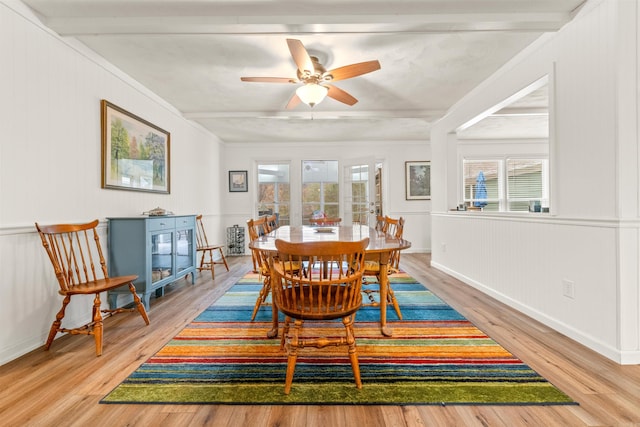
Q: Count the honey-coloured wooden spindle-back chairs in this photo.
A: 8